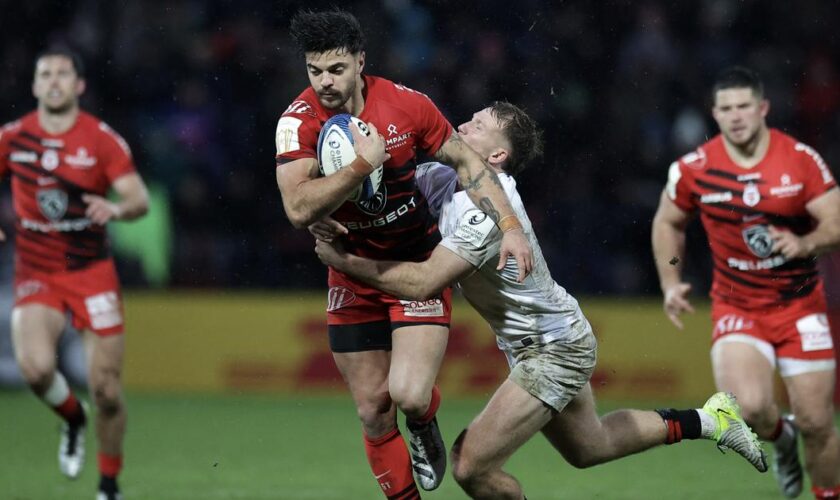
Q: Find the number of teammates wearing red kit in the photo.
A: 3